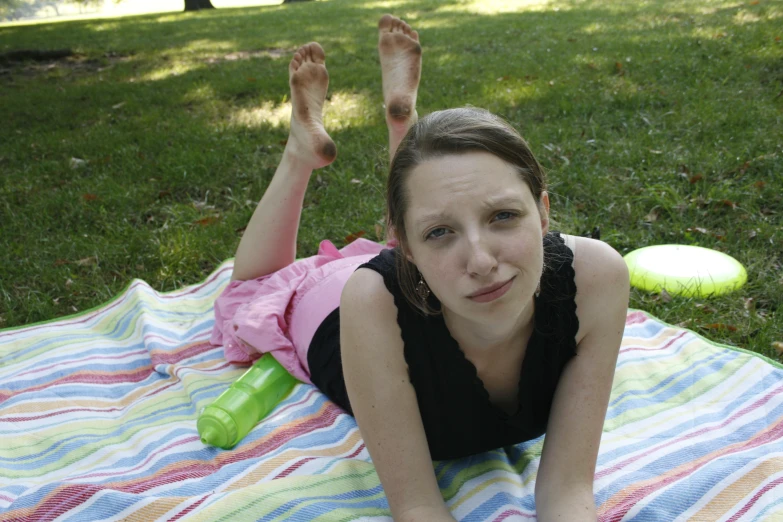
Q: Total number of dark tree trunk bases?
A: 2